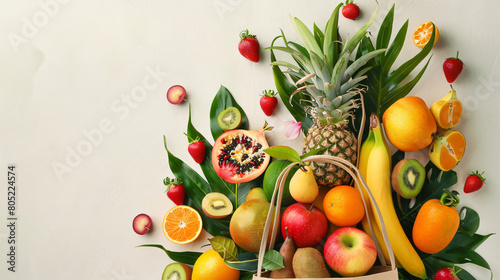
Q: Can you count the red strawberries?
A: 8